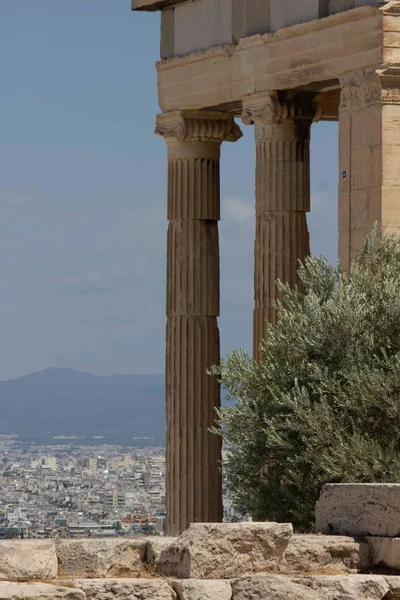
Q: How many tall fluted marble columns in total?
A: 2